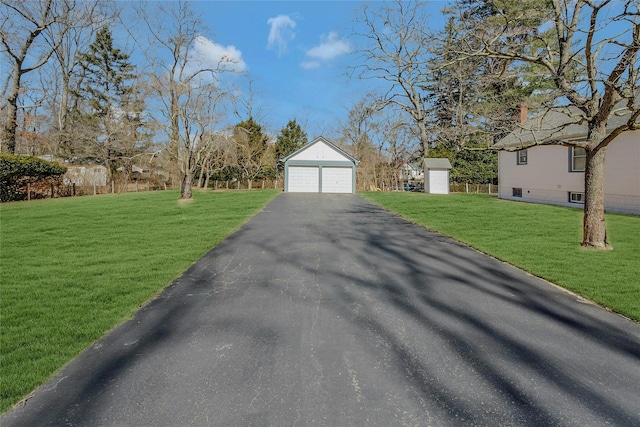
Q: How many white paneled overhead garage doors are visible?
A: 2